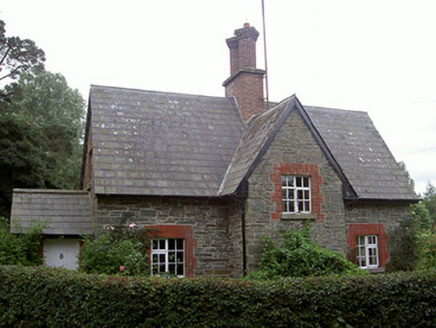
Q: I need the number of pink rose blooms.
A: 3